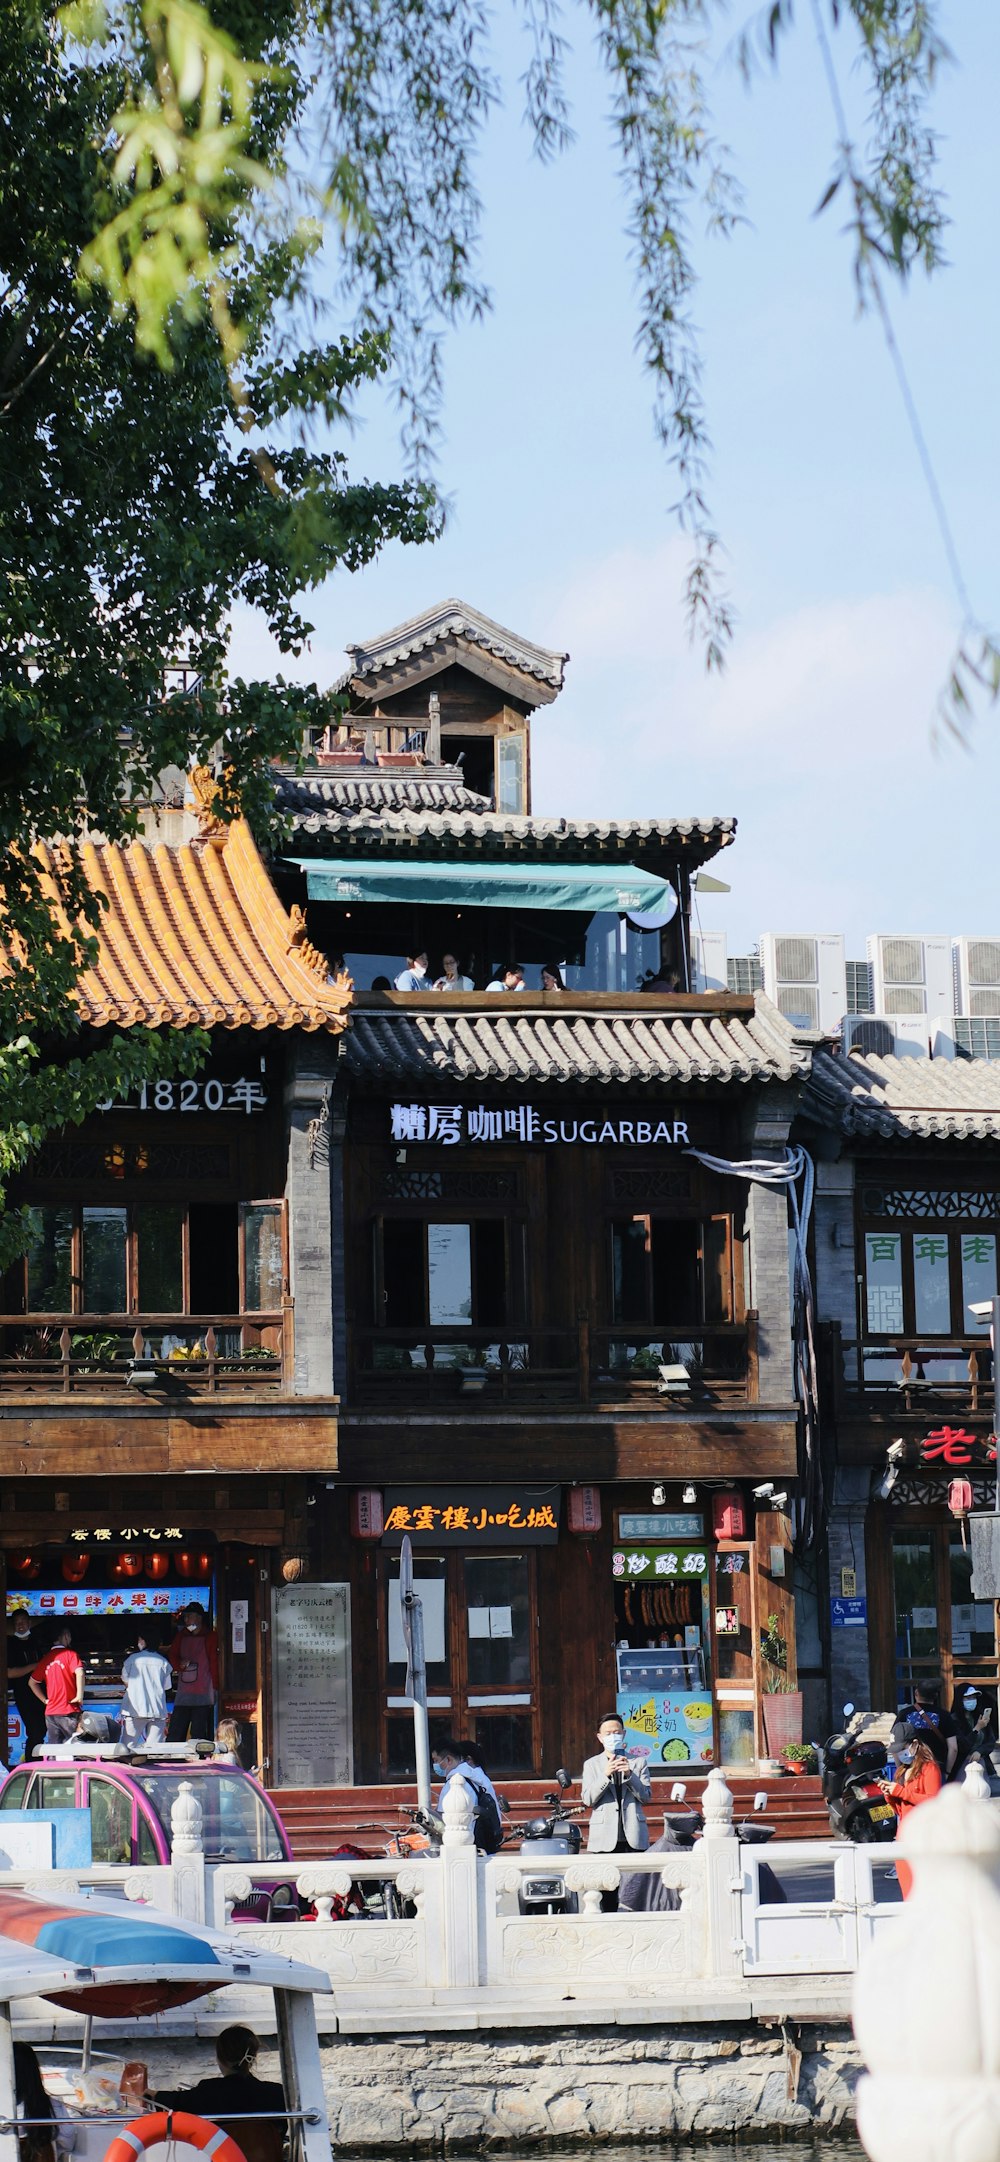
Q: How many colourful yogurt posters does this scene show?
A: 1